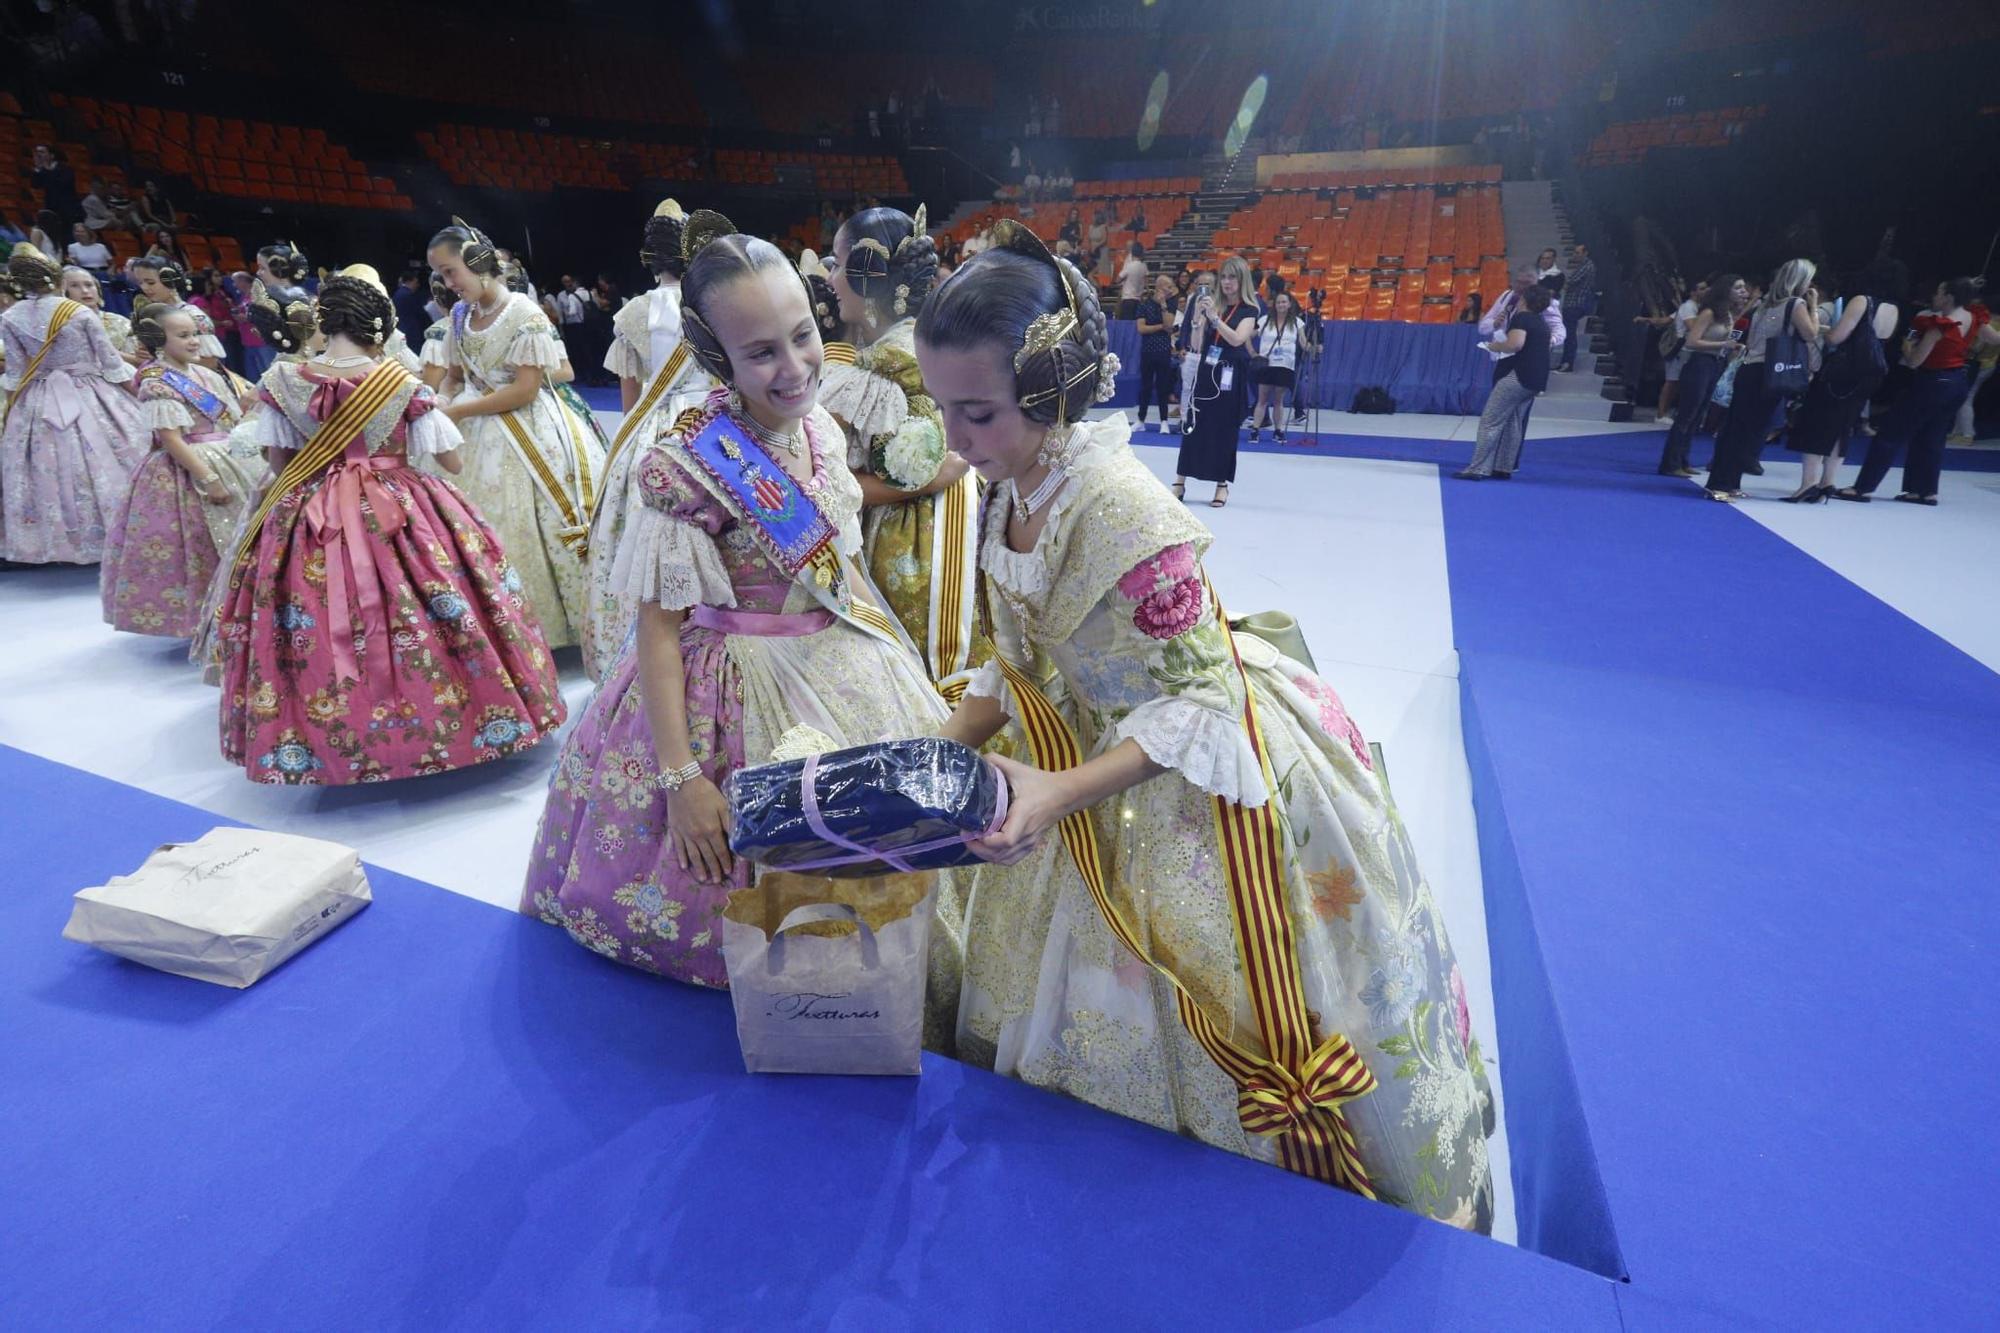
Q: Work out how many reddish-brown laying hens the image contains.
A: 0